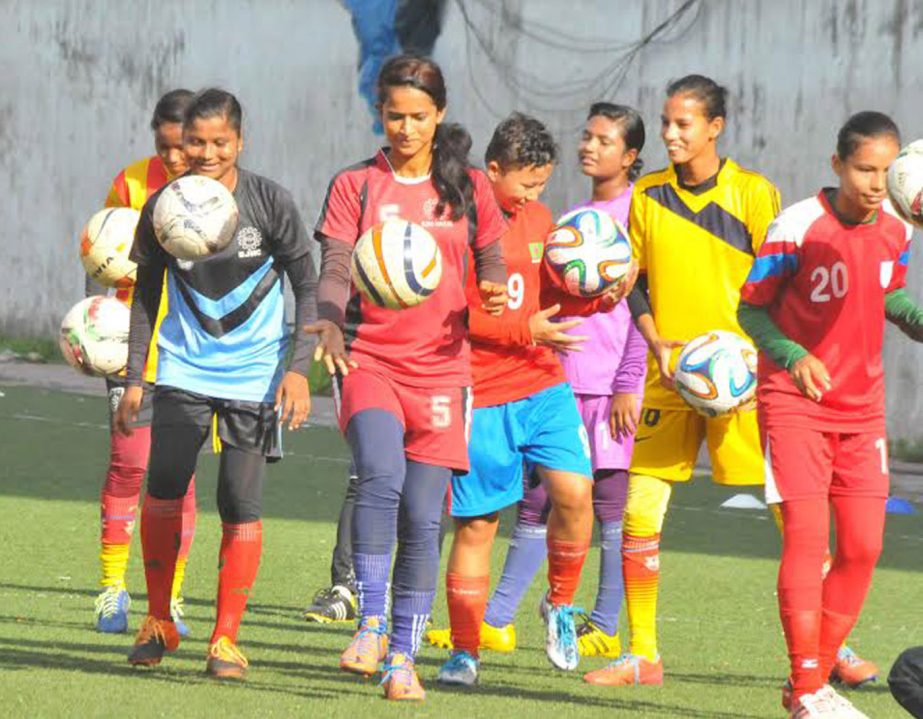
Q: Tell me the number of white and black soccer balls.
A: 1